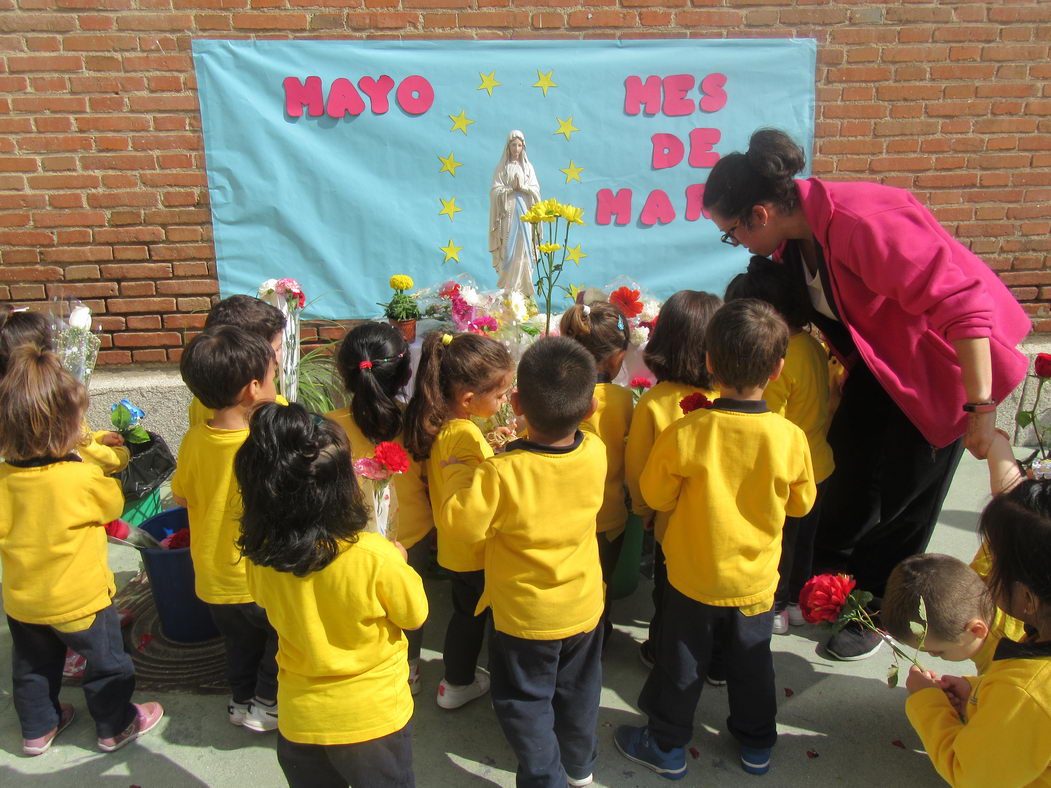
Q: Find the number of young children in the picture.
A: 14